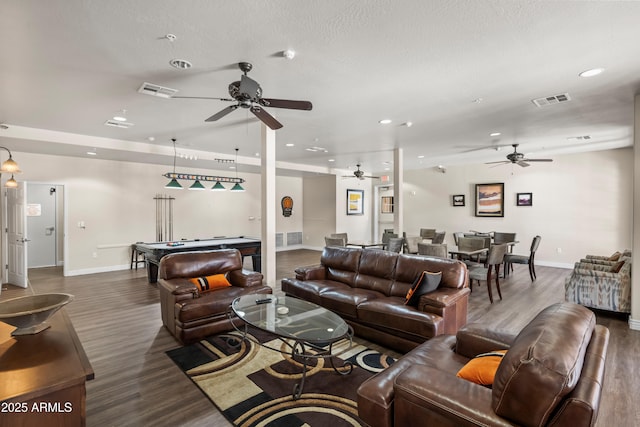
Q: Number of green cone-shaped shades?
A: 4